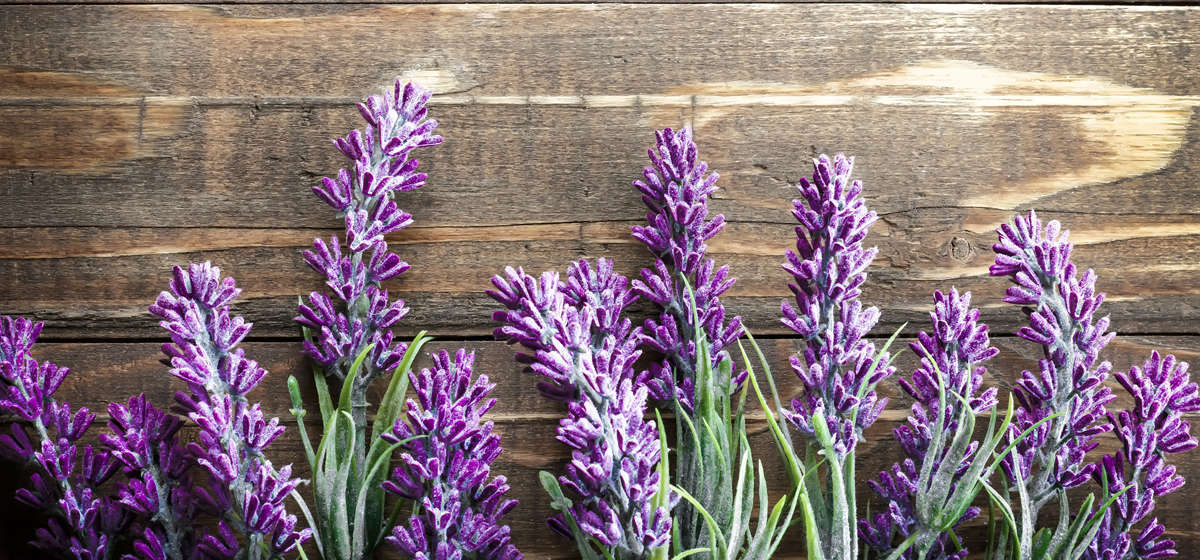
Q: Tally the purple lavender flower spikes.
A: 12